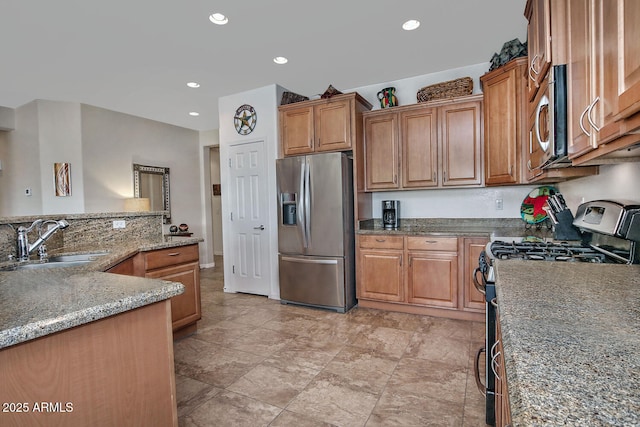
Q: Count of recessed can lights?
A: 5